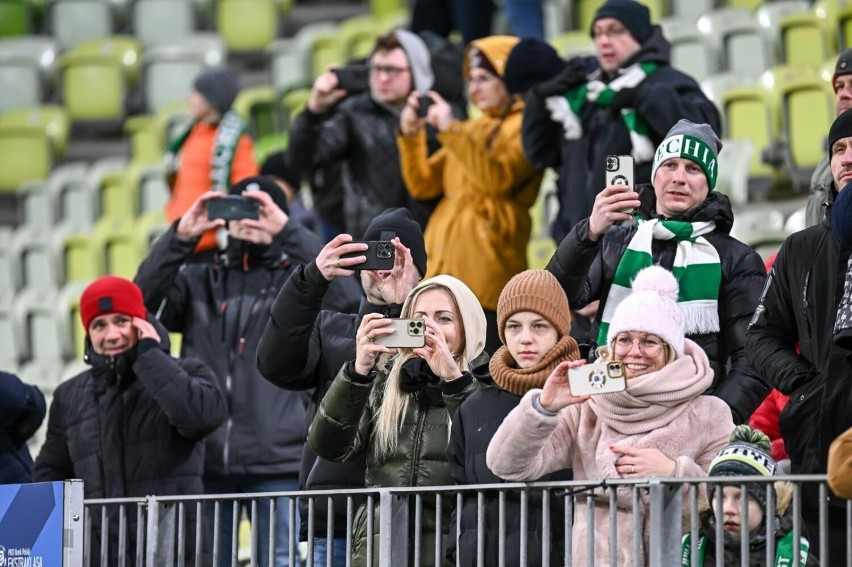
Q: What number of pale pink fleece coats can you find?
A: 1